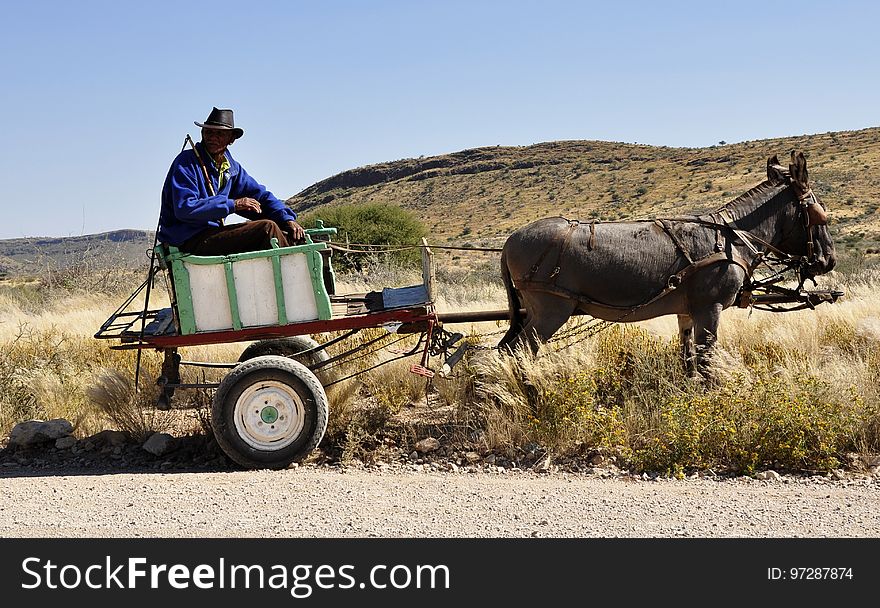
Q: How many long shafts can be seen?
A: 1